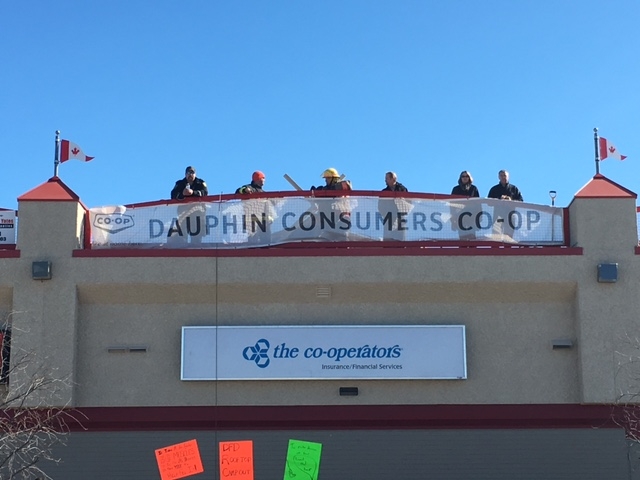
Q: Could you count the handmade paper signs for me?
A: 3